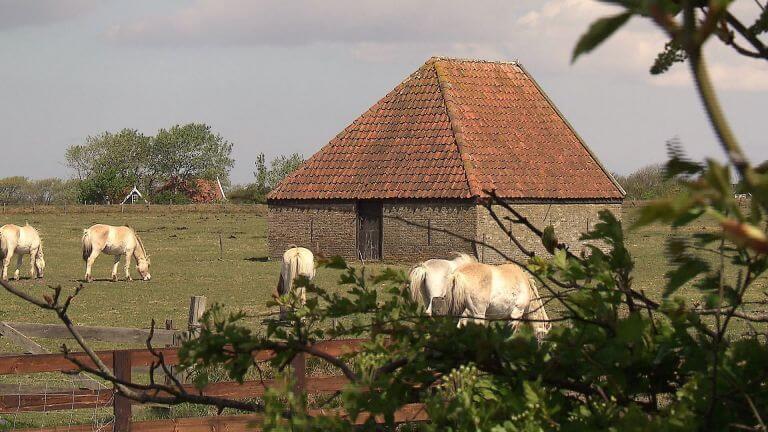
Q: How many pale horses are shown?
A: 5